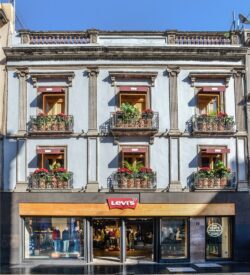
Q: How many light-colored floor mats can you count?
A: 2